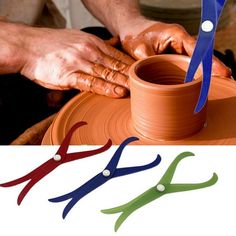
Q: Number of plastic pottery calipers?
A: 4